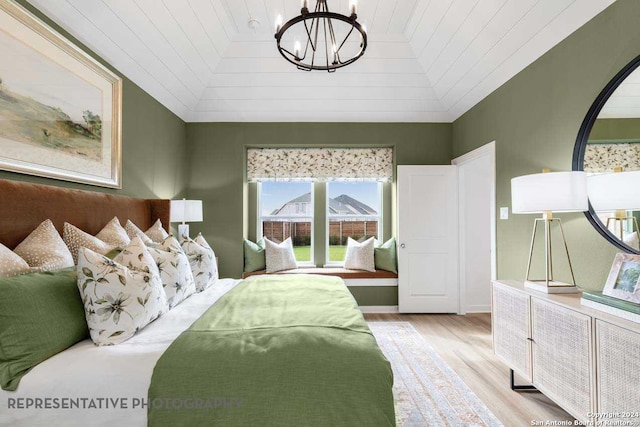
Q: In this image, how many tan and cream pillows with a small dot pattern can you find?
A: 3